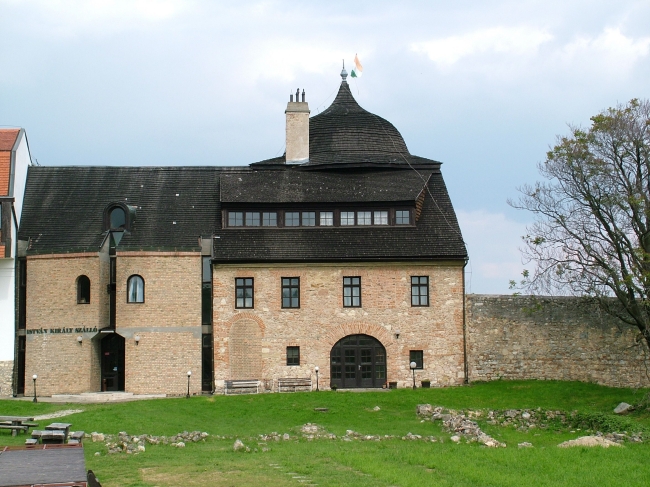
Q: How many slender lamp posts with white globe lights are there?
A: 4